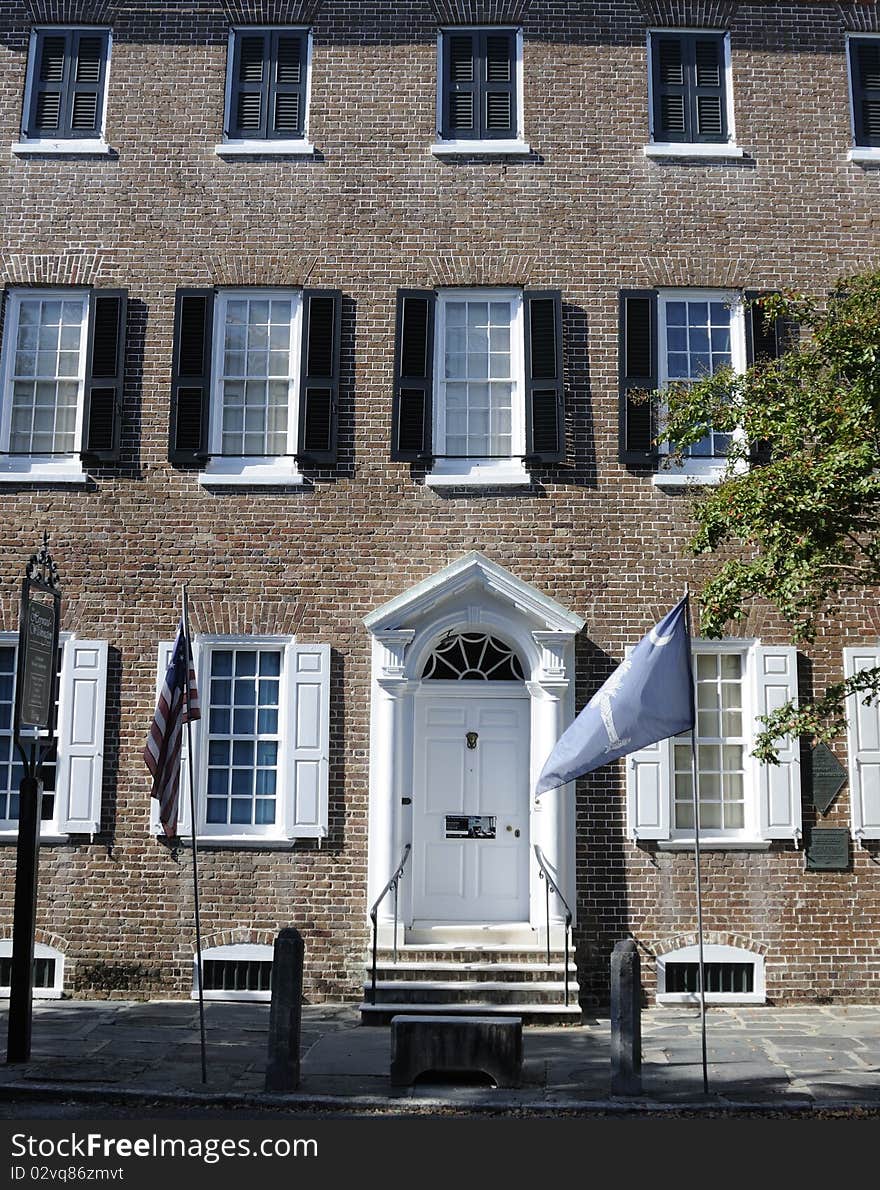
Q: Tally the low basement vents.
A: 3